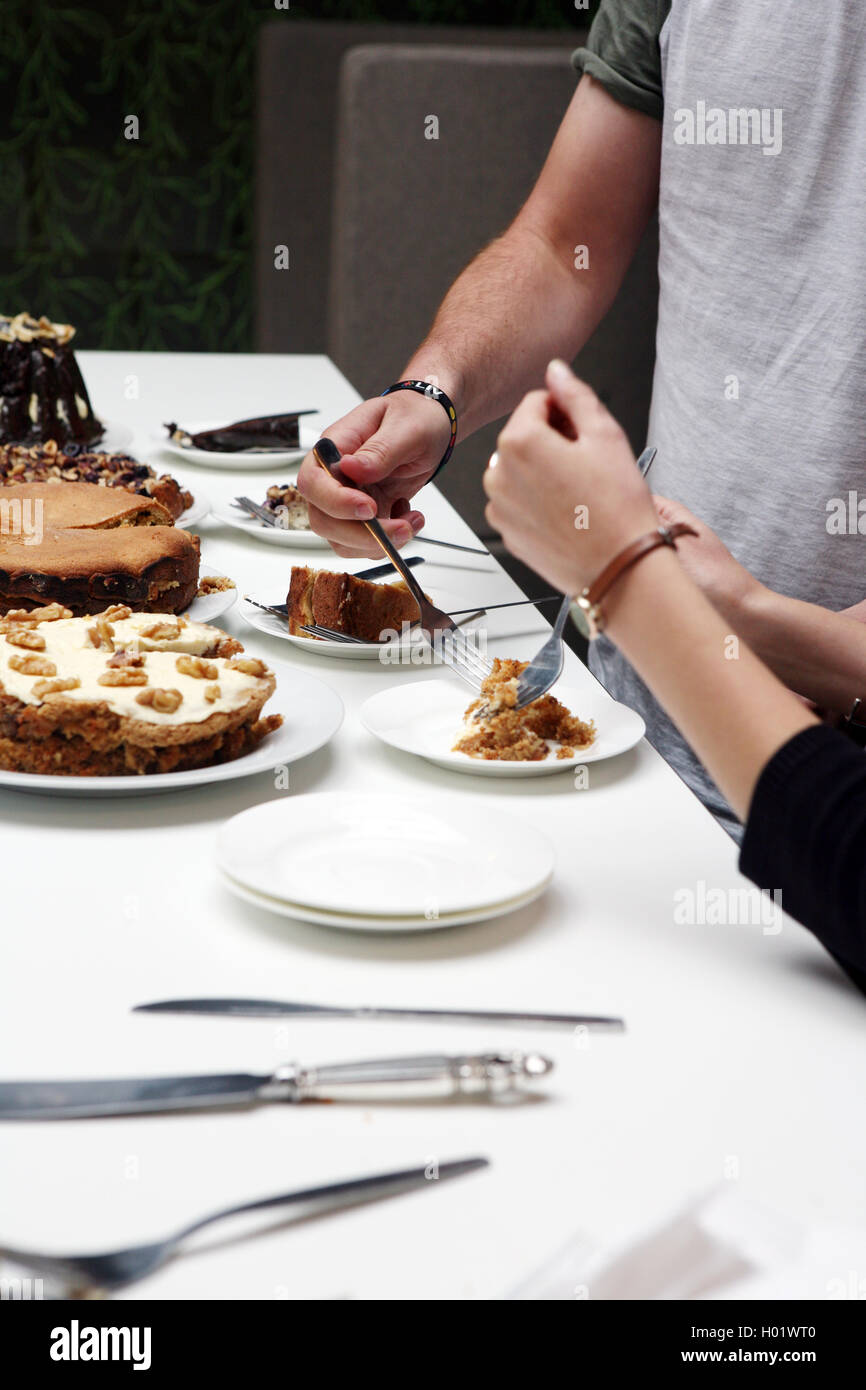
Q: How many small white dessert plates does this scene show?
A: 6